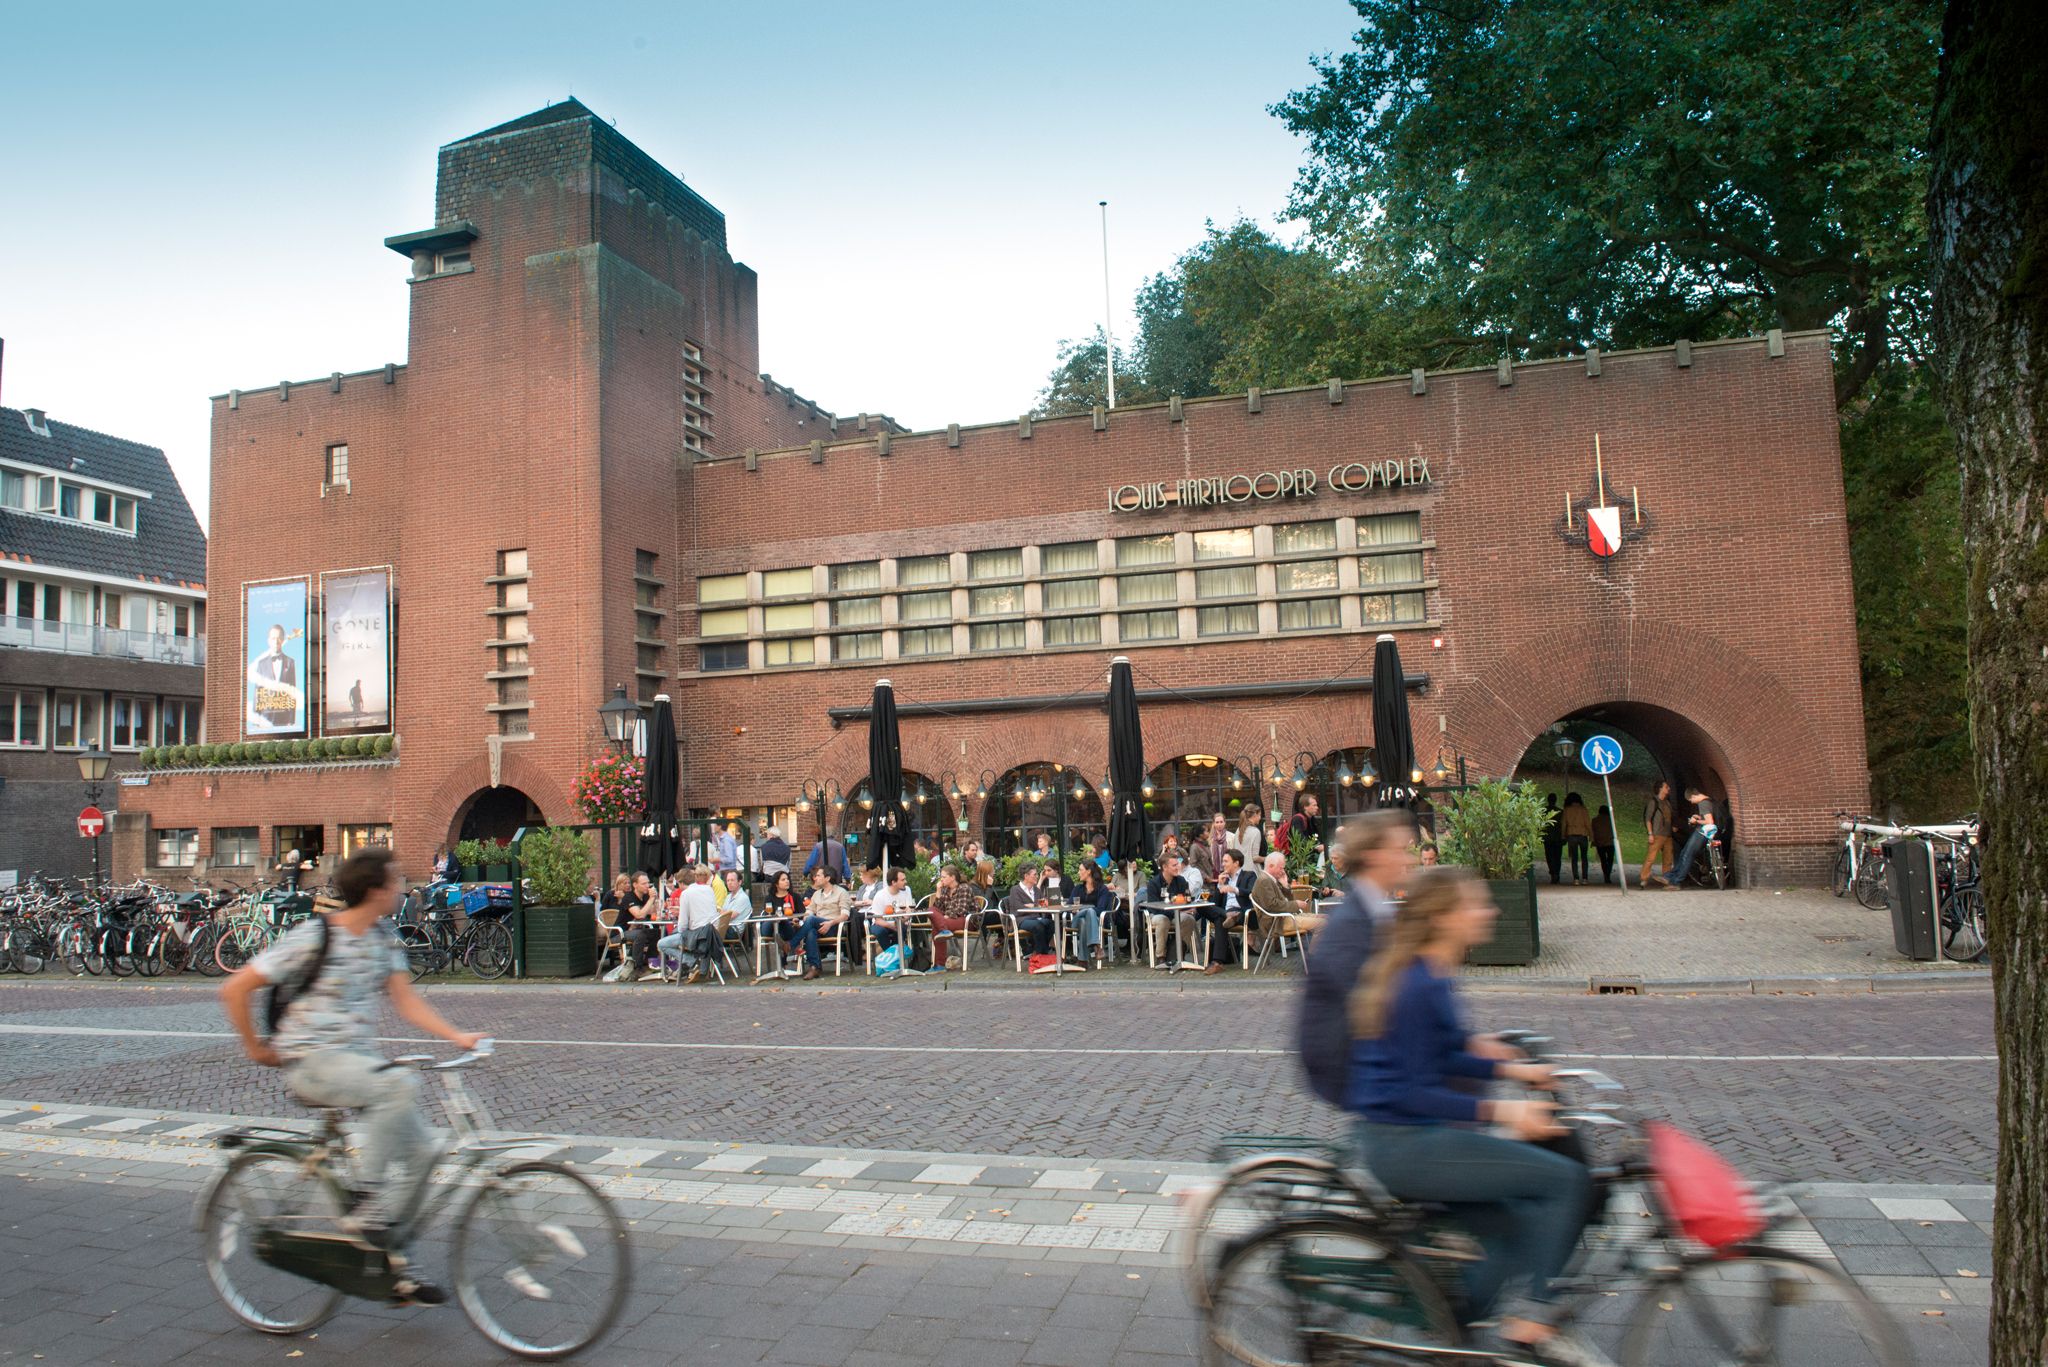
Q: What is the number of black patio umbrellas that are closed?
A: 4